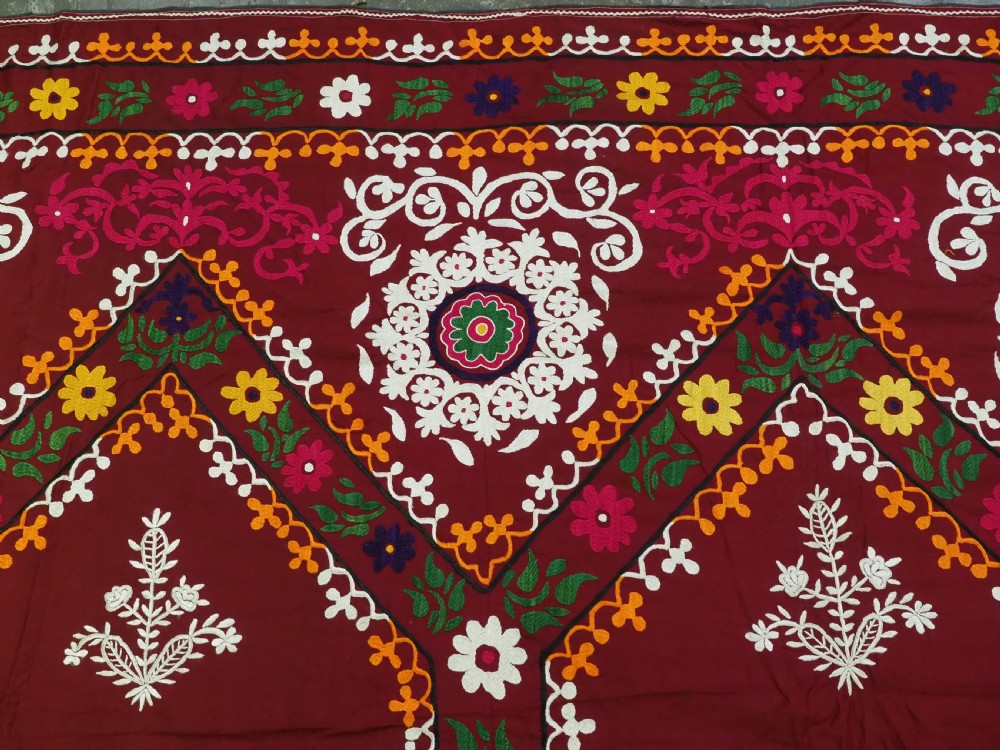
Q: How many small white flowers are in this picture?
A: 12